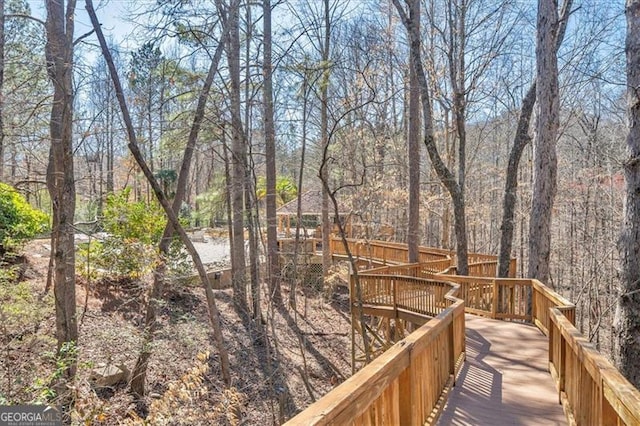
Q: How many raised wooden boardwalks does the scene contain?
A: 1